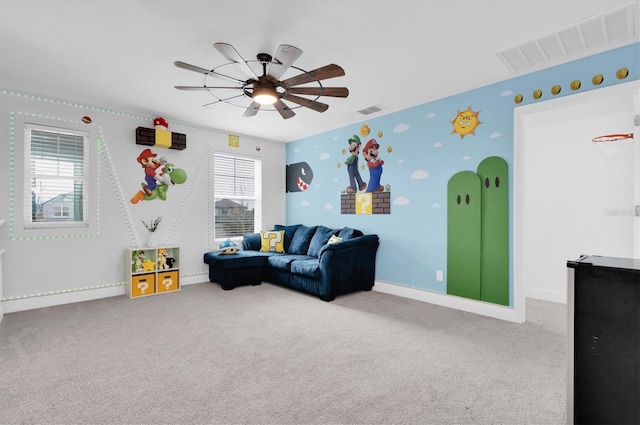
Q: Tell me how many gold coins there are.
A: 11